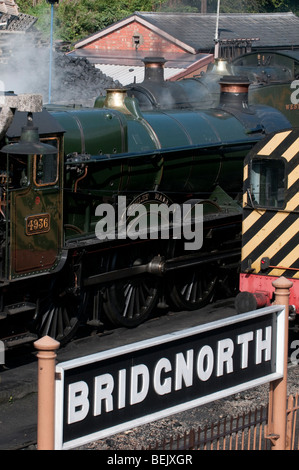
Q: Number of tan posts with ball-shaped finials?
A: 2